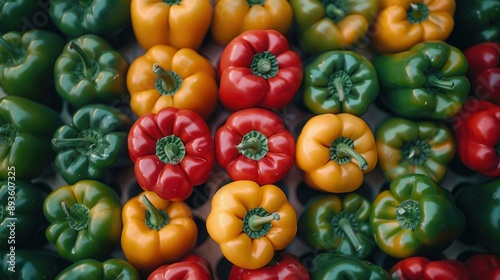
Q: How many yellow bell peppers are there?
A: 7